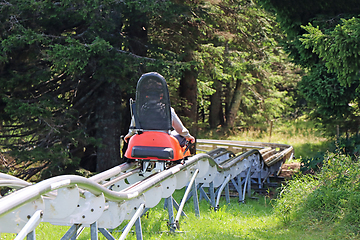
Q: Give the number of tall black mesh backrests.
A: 1